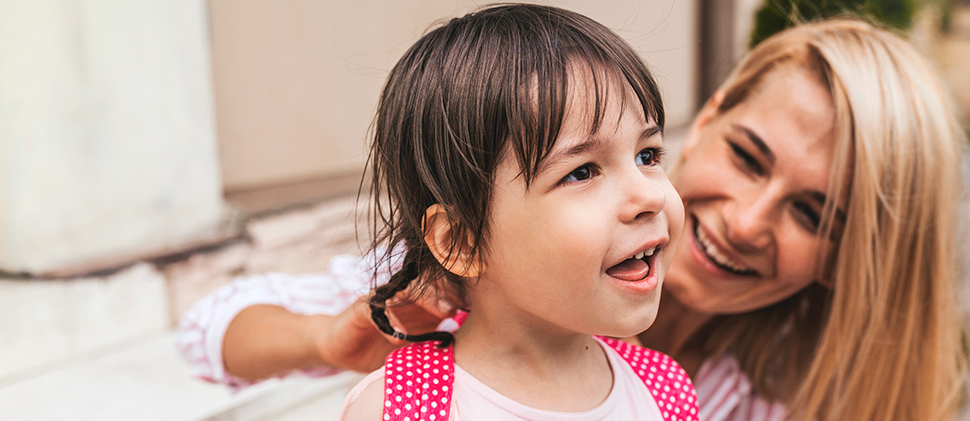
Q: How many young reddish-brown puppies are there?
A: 0